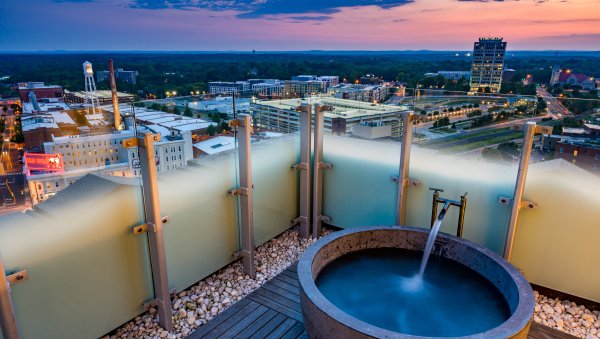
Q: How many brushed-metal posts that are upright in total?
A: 7